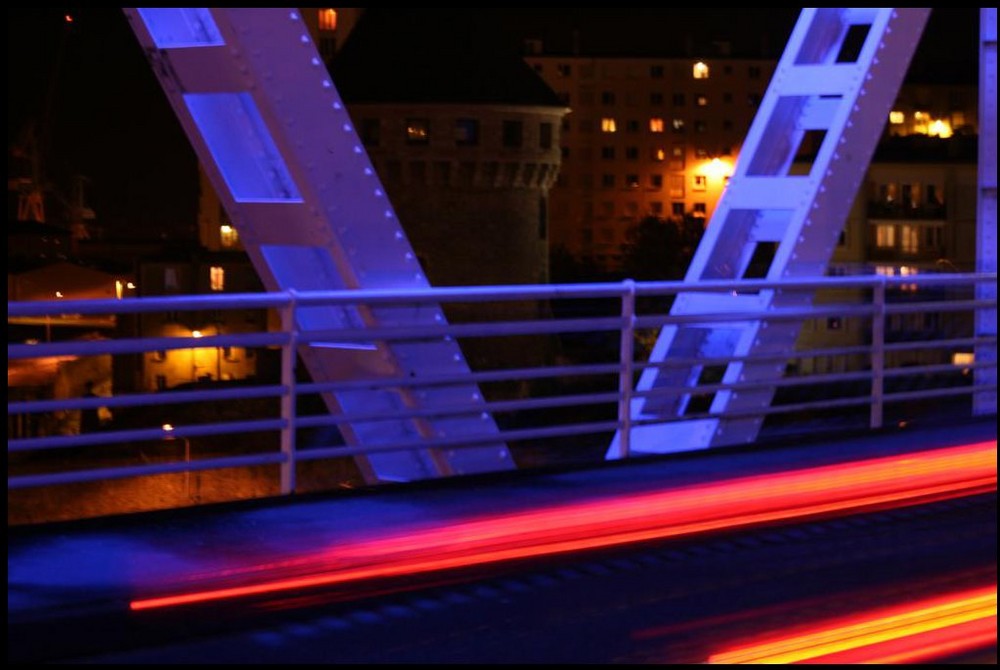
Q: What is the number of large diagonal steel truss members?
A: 2